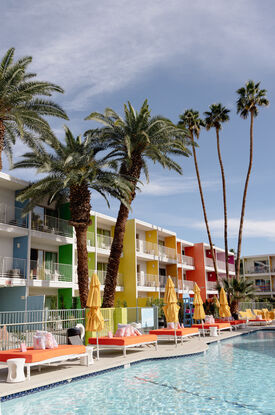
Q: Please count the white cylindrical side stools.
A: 3